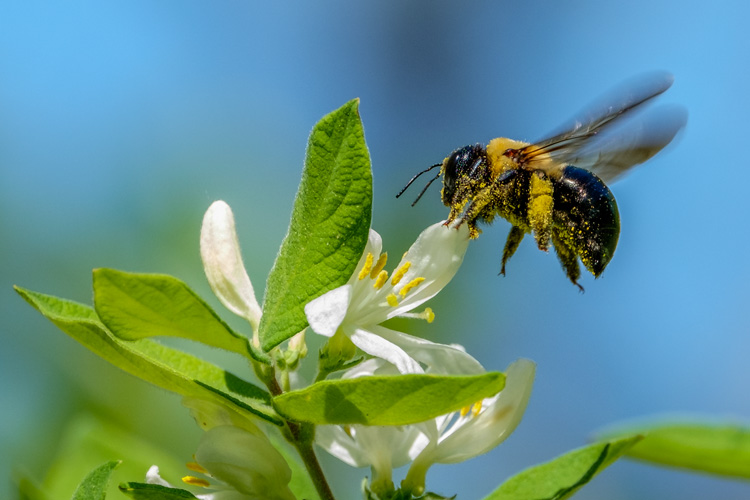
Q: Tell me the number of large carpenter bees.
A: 1